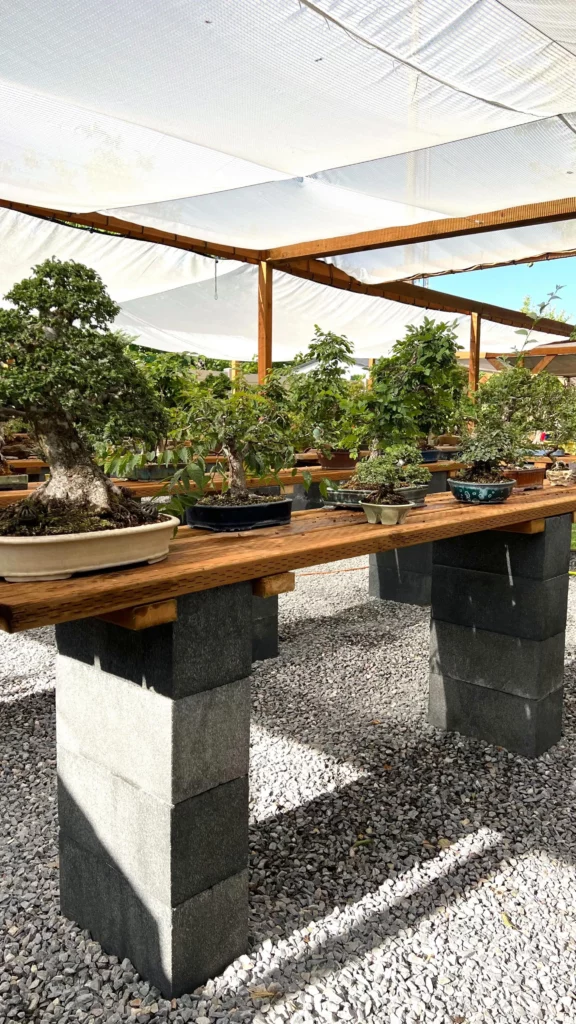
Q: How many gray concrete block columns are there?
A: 4